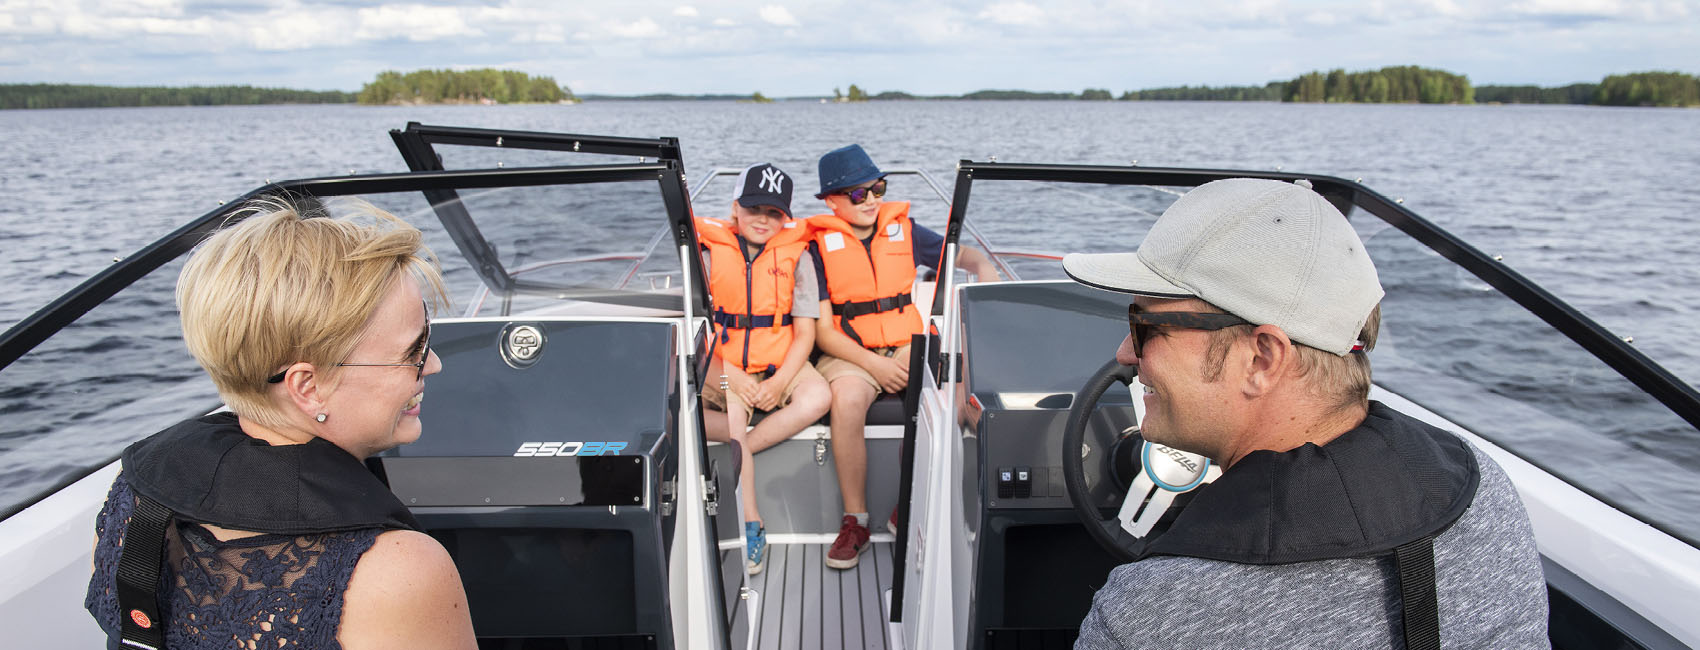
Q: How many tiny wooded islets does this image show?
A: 2